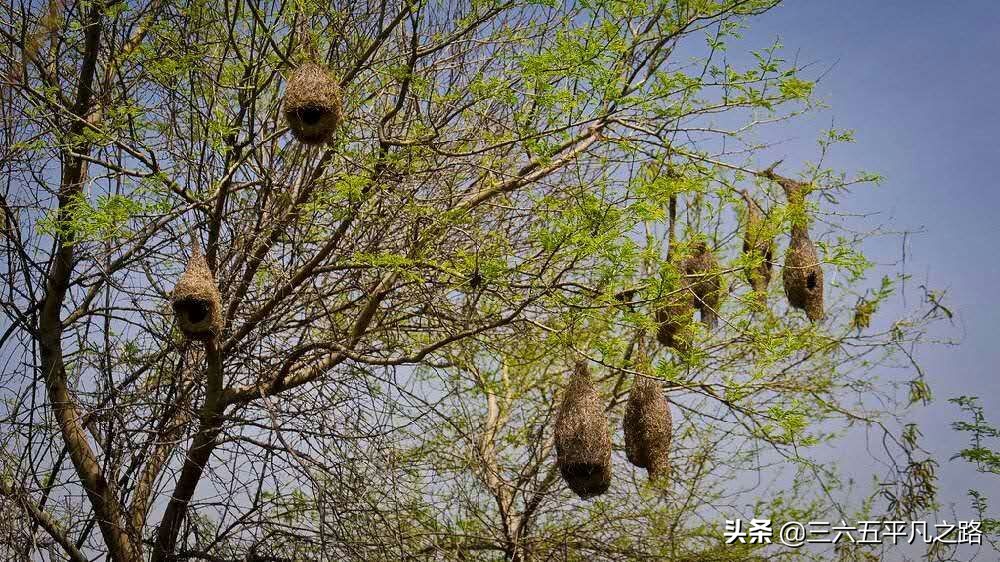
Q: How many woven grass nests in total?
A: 8